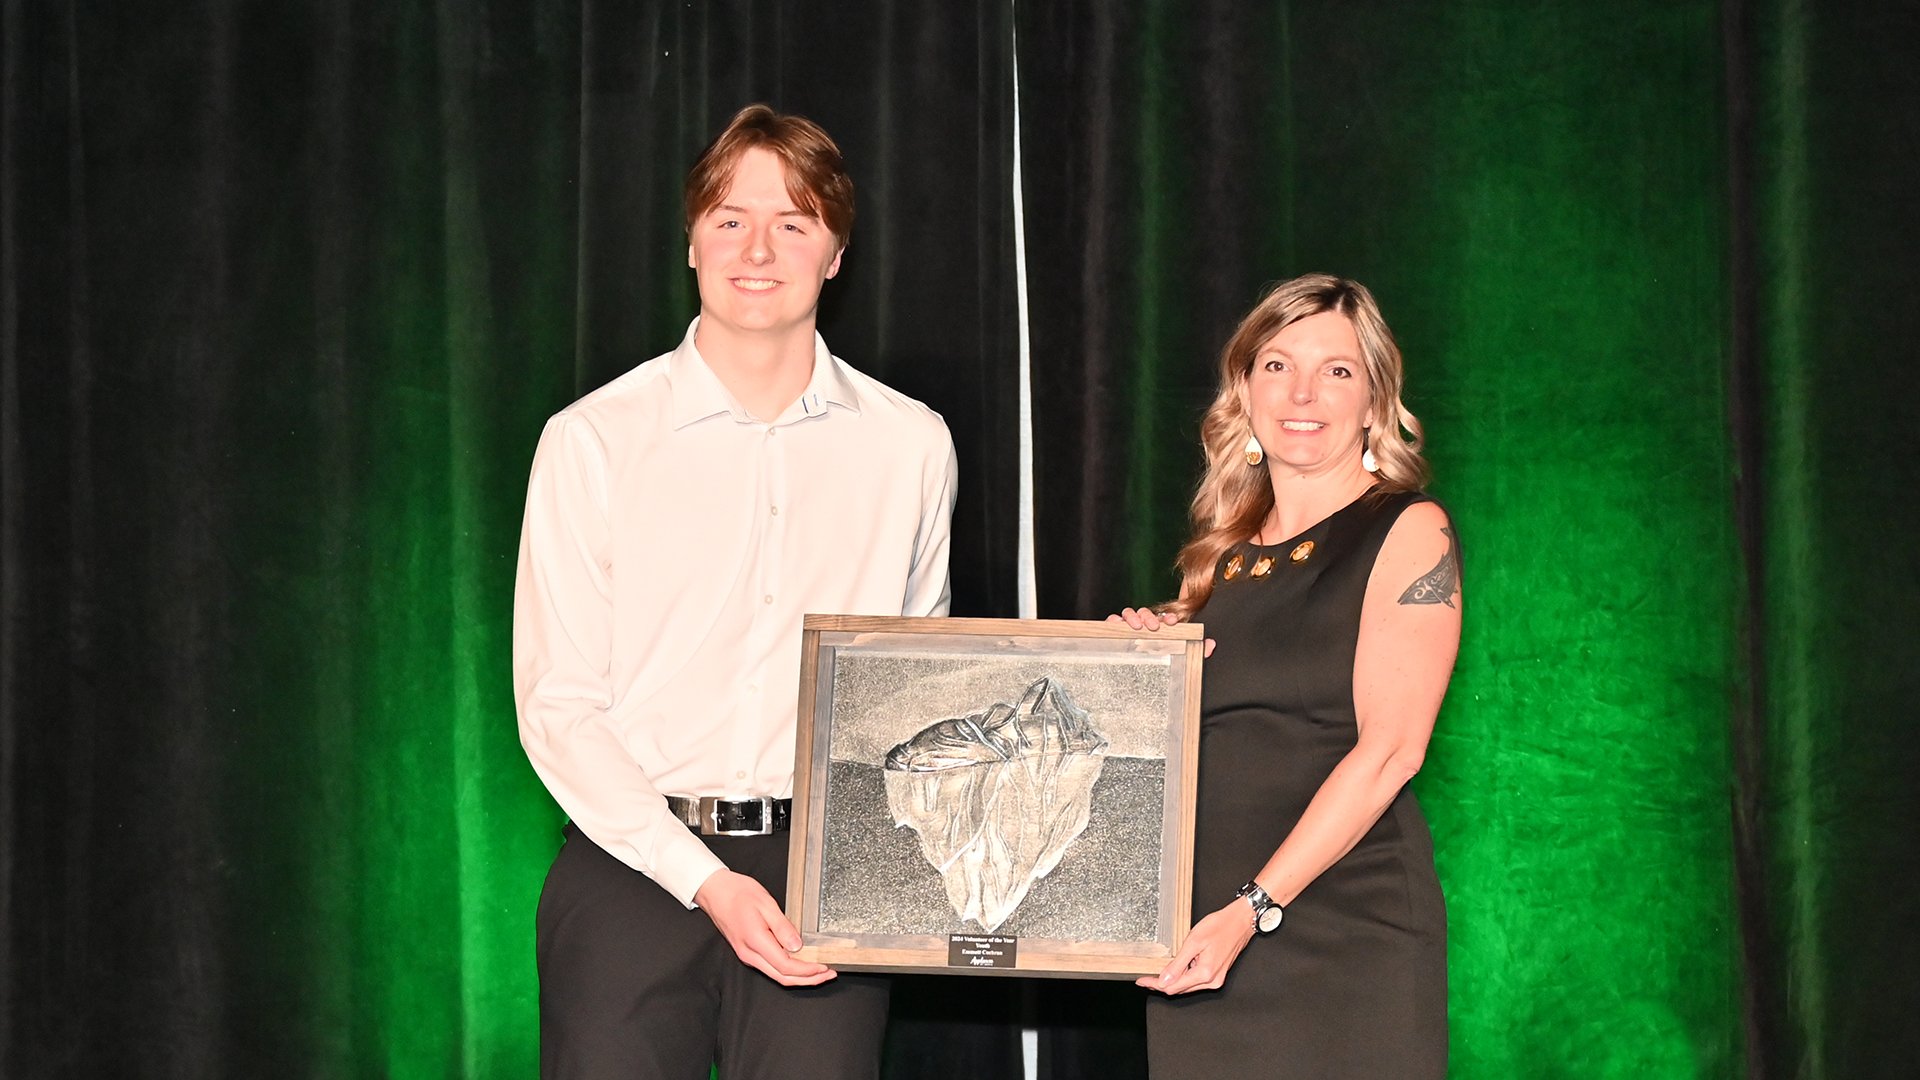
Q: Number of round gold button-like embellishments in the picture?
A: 3